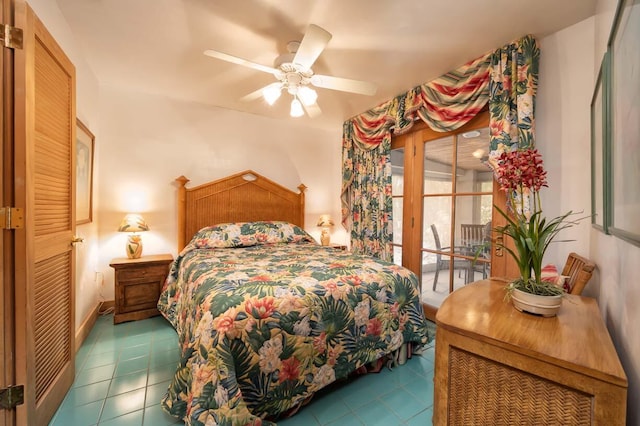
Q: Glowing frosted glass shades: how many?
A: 3